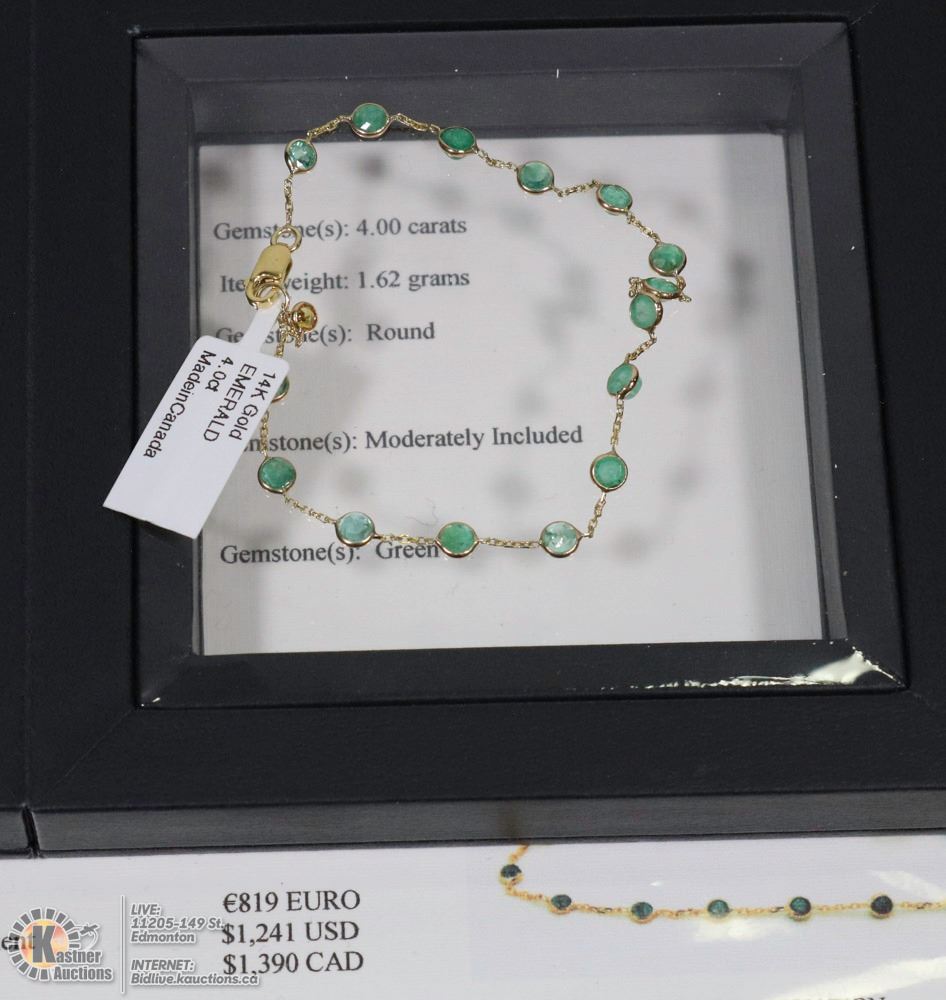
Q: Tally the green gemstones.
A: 15